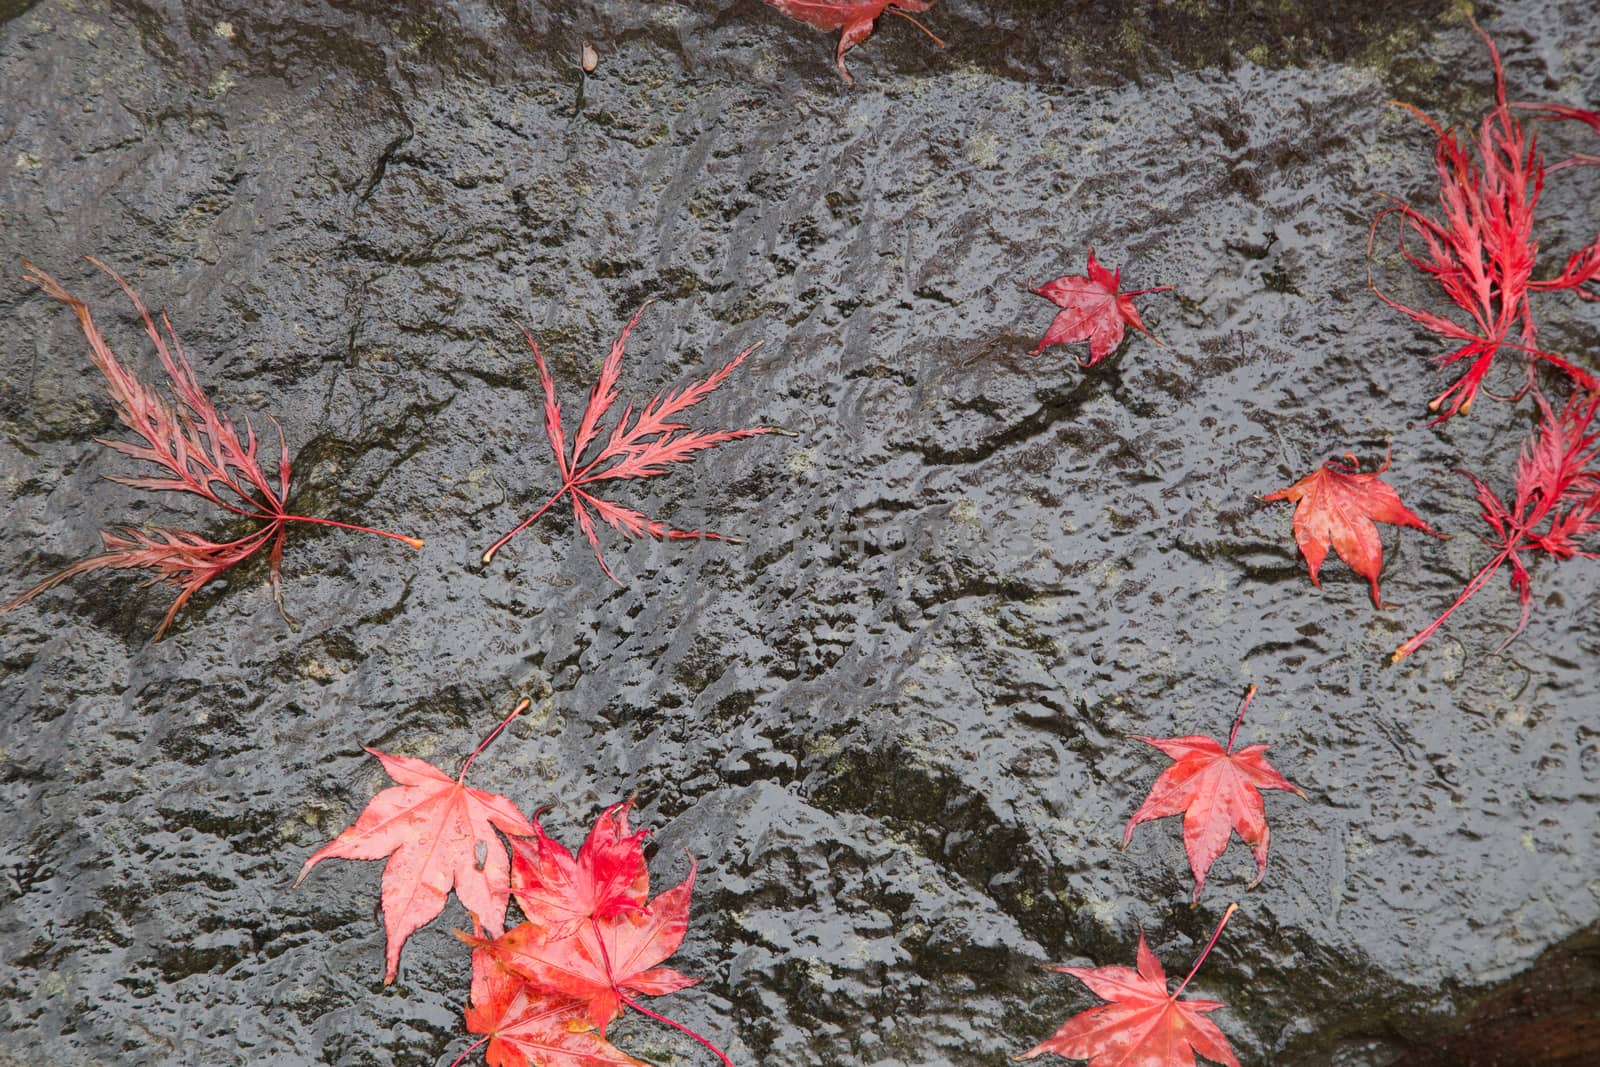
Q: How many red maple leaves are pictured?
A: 13